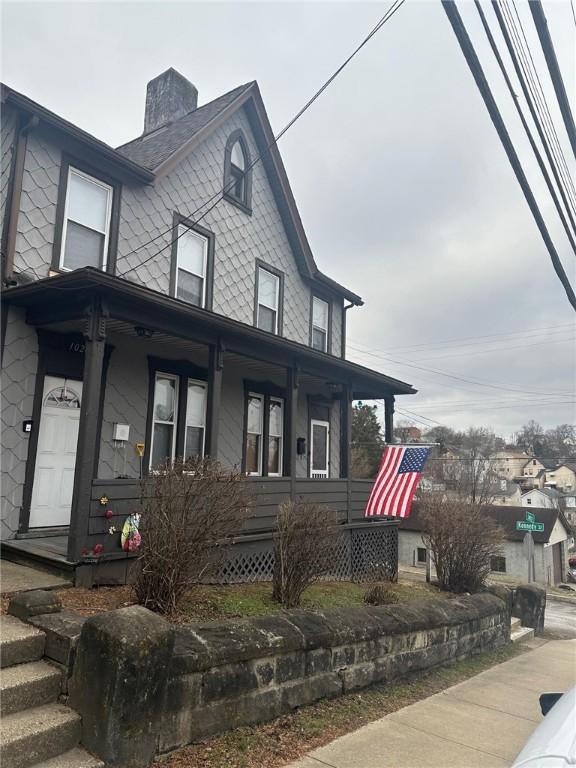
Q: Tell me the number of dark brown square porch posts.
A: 5